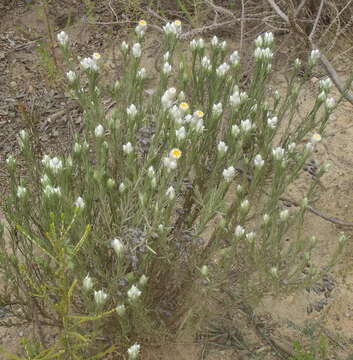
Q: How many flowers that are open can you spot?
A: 7